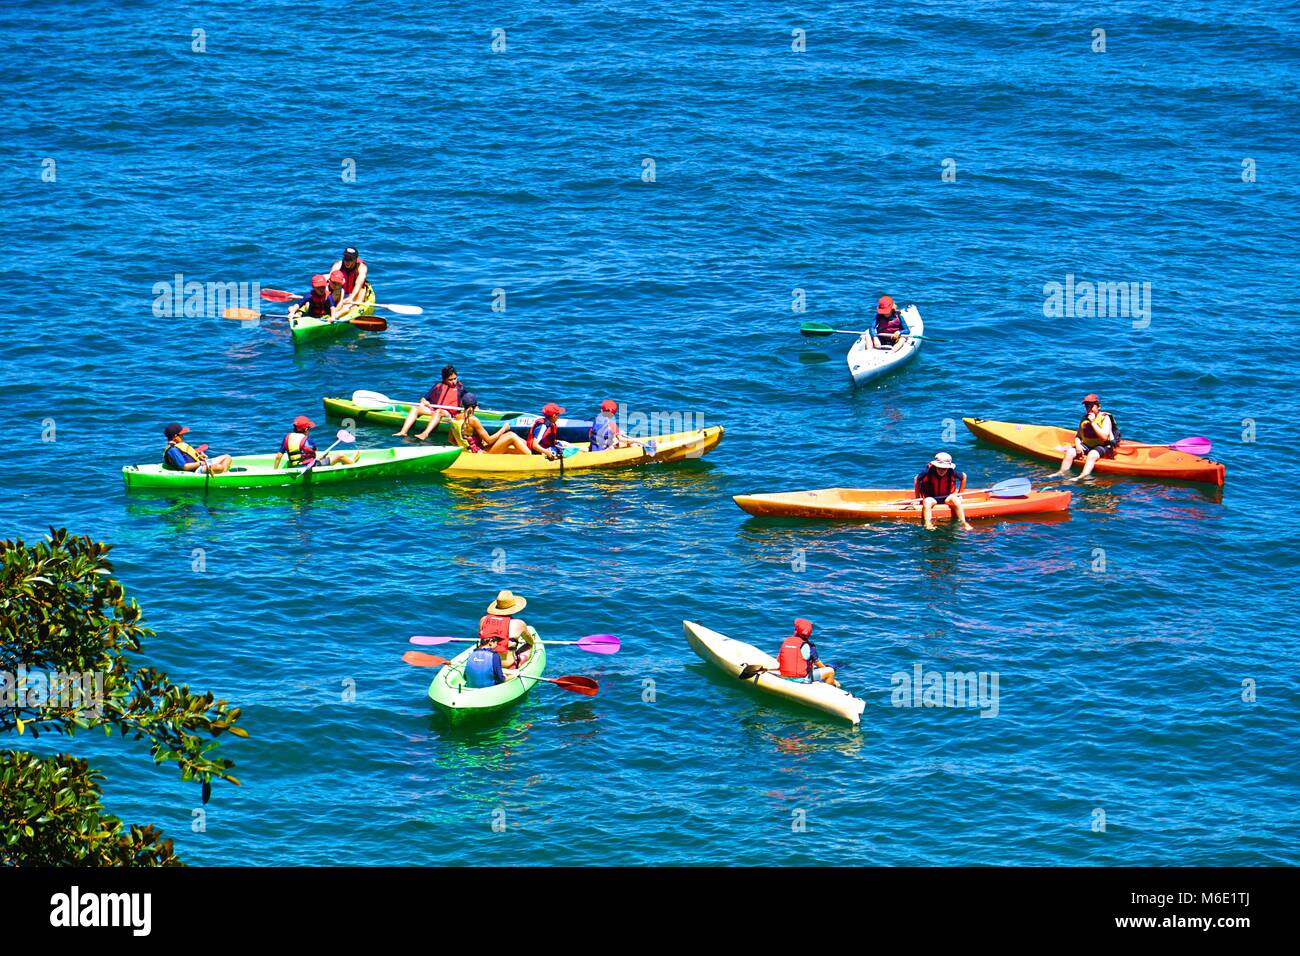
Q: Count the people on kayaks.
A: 15